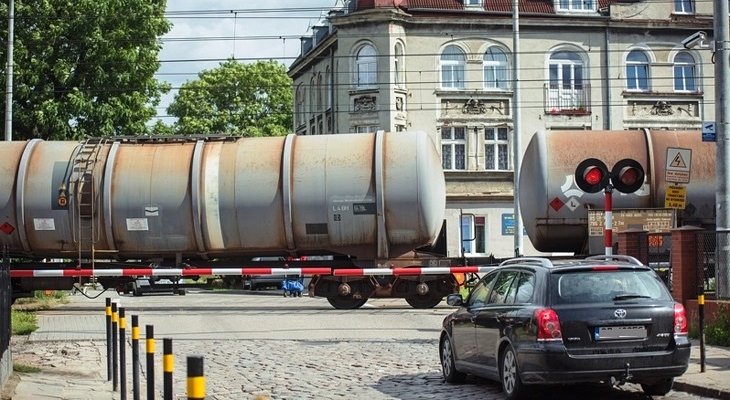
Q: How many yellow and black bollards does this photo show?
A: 8